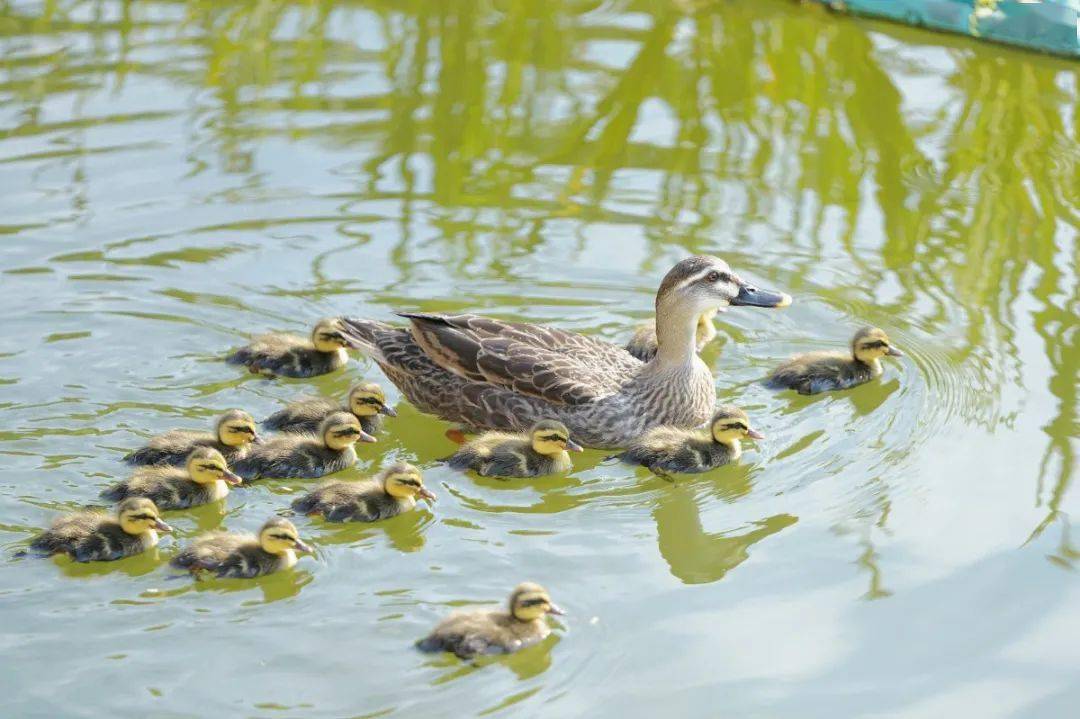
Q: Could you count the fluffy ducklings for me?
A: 13